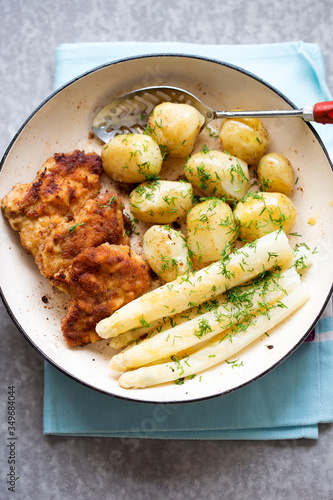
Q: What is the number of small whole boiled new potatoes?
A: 9